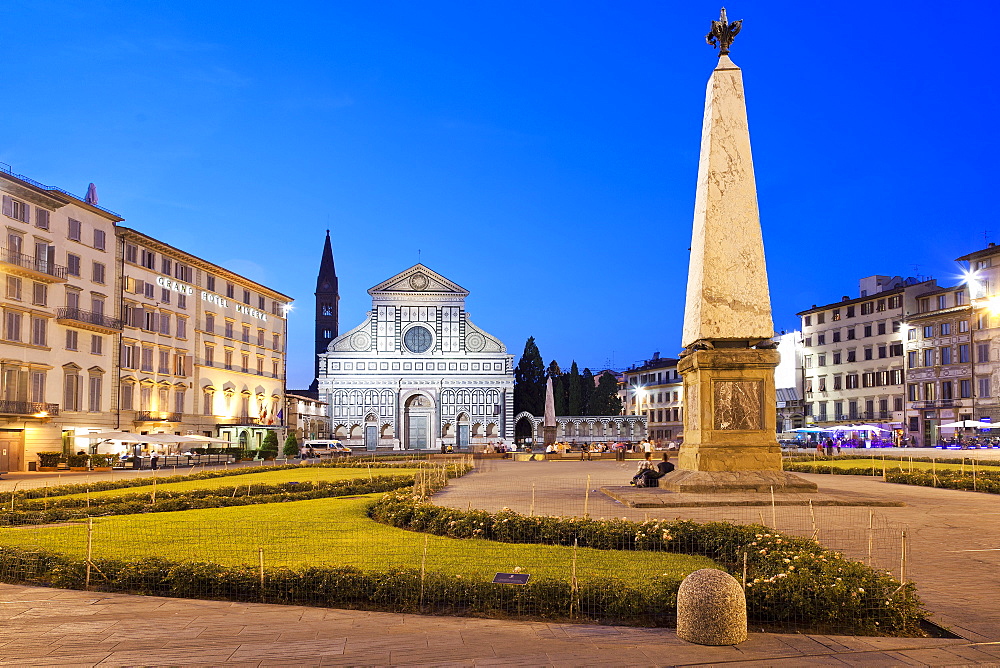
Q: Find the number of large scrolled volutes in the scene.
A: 2